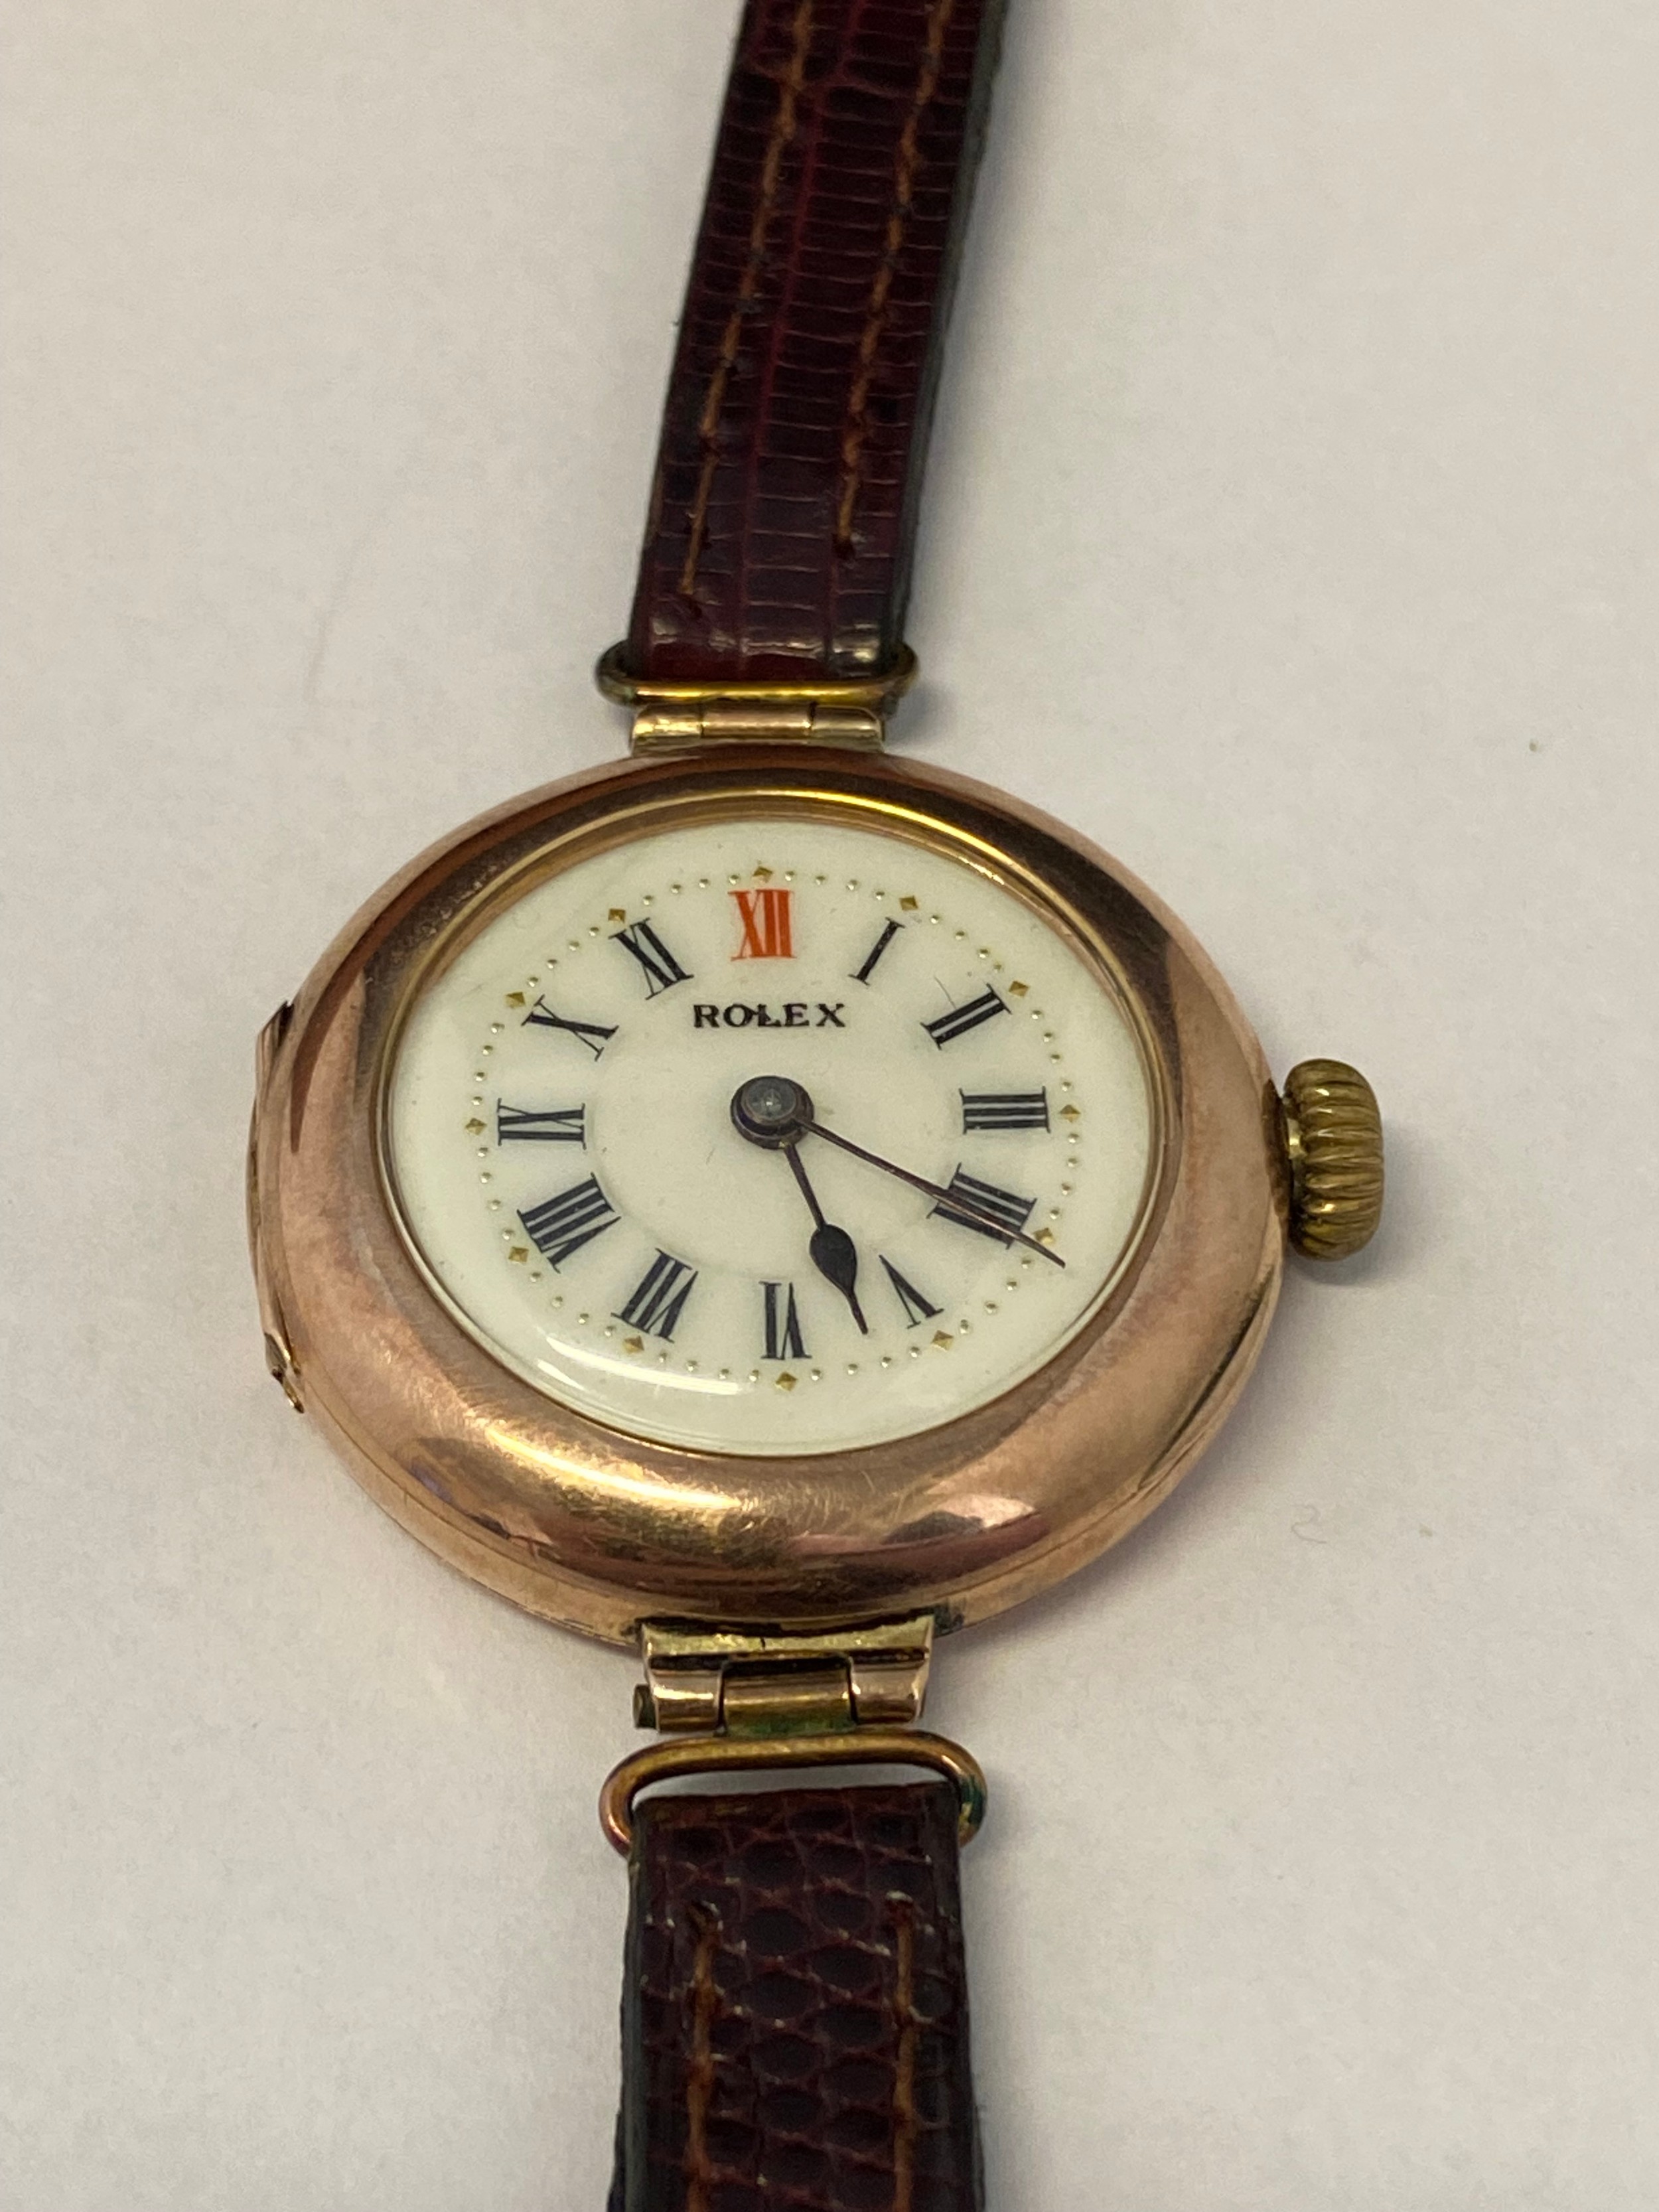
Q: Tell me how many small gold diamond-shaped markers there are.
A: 12